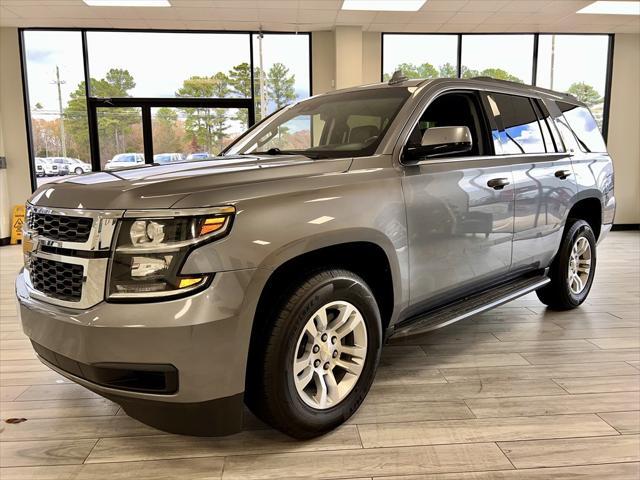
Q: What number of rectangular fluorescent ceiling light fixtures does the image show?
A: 3